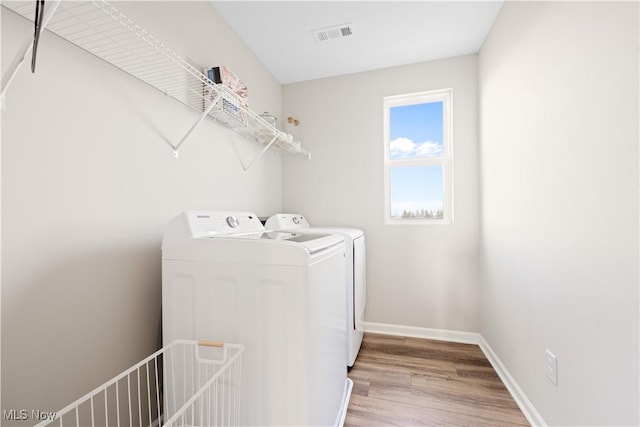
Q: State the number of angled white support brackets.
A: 3